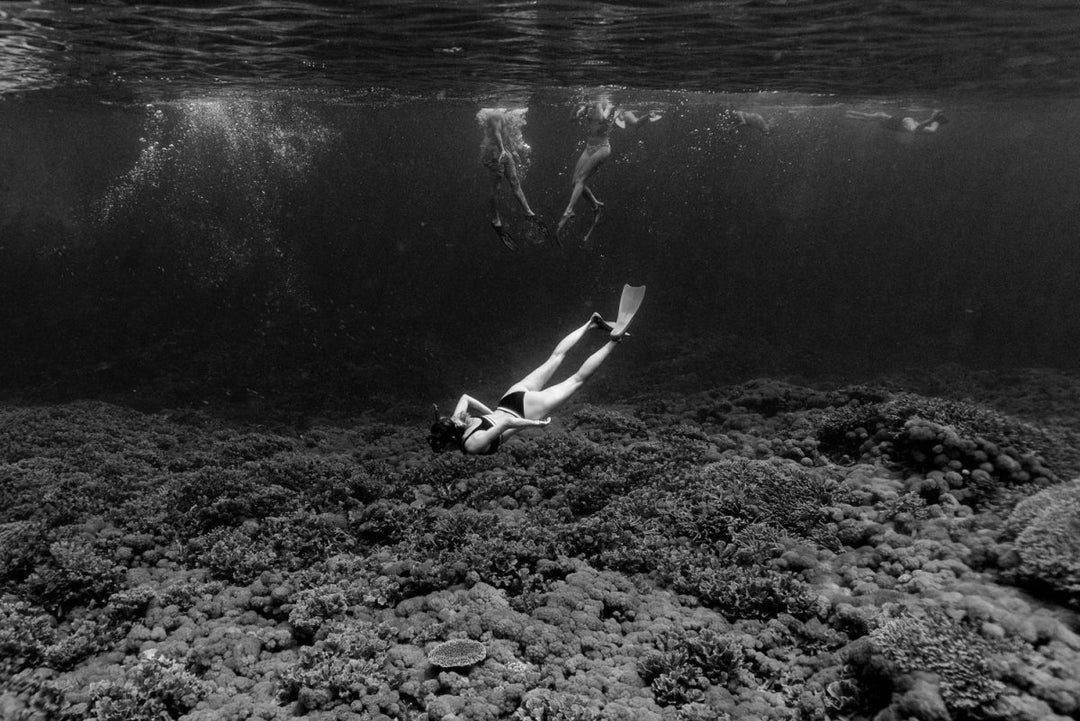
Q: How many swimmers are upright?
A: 2